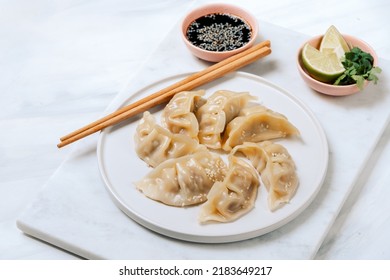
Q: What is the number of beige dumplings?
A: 7